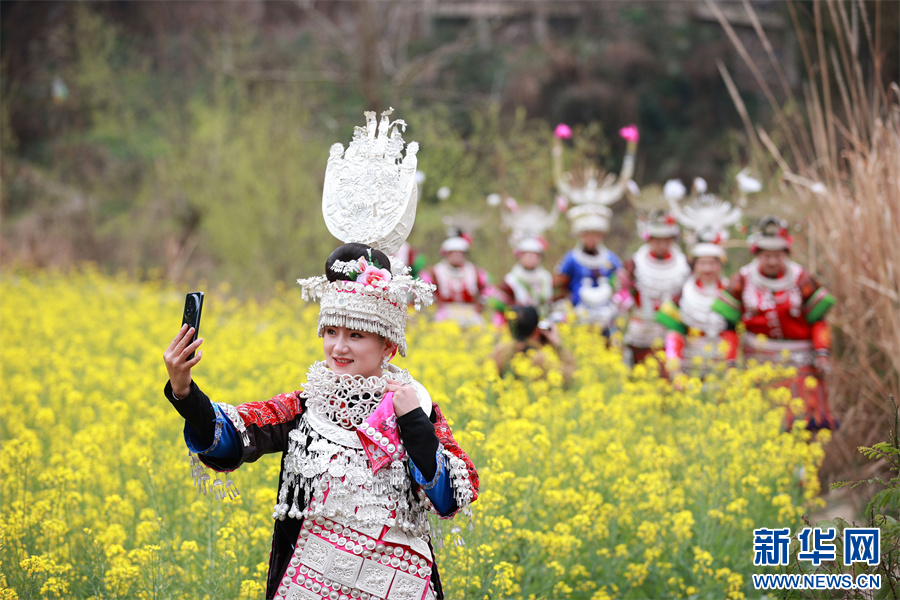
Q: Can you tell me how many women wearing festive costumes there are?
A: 7